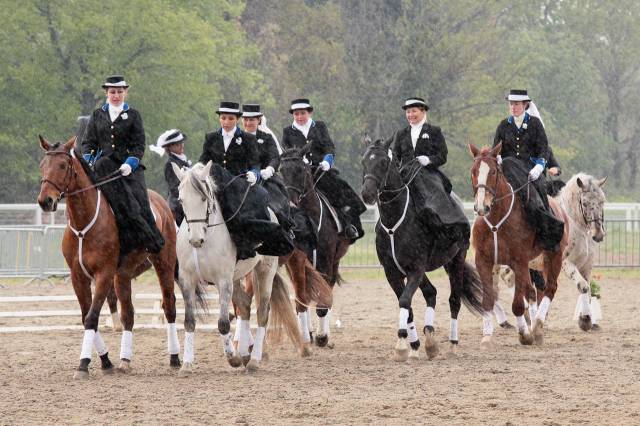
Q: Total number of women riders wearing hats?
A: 7